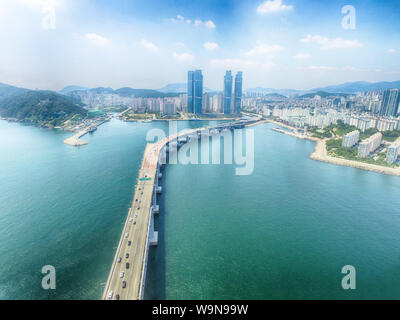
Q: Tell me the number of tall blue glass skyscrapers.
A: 4